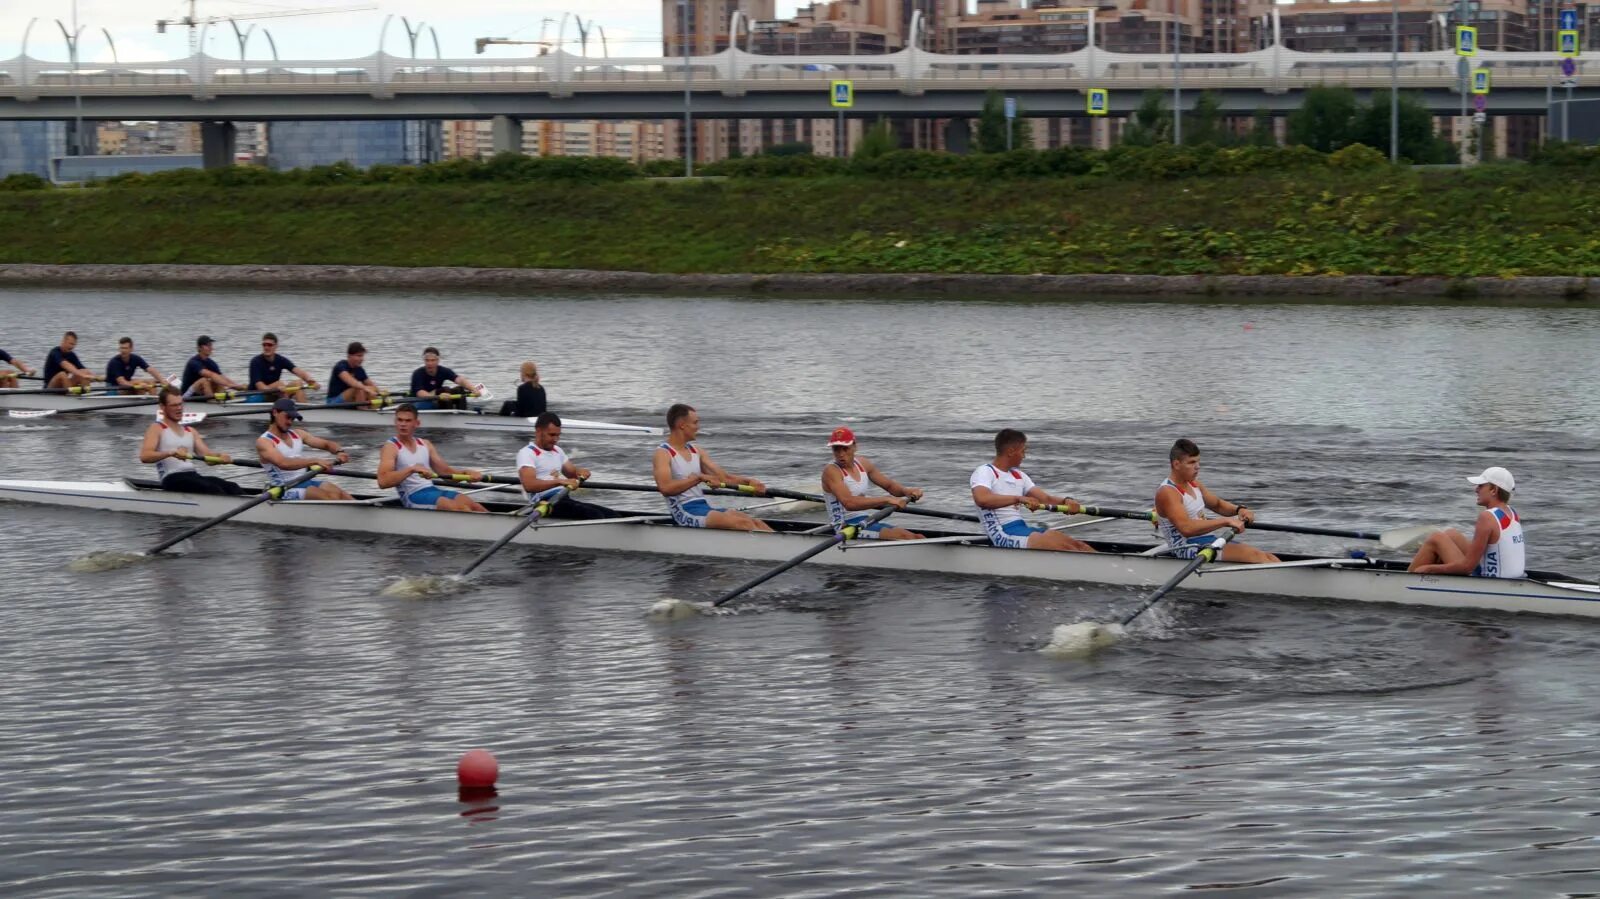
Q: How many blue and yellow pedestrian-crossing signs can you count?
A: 5